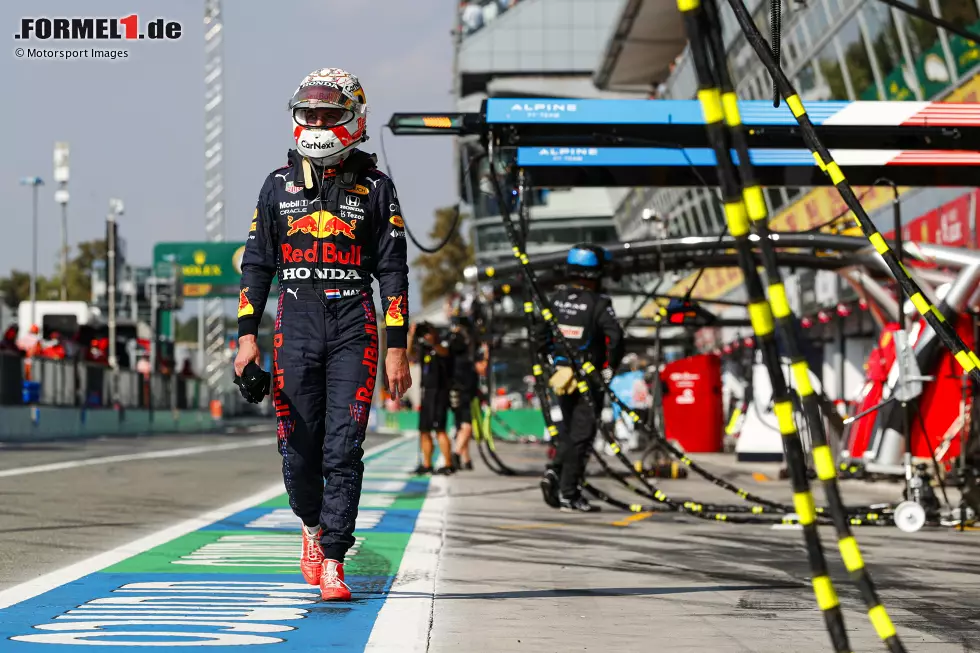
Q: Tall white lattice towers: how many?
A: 1